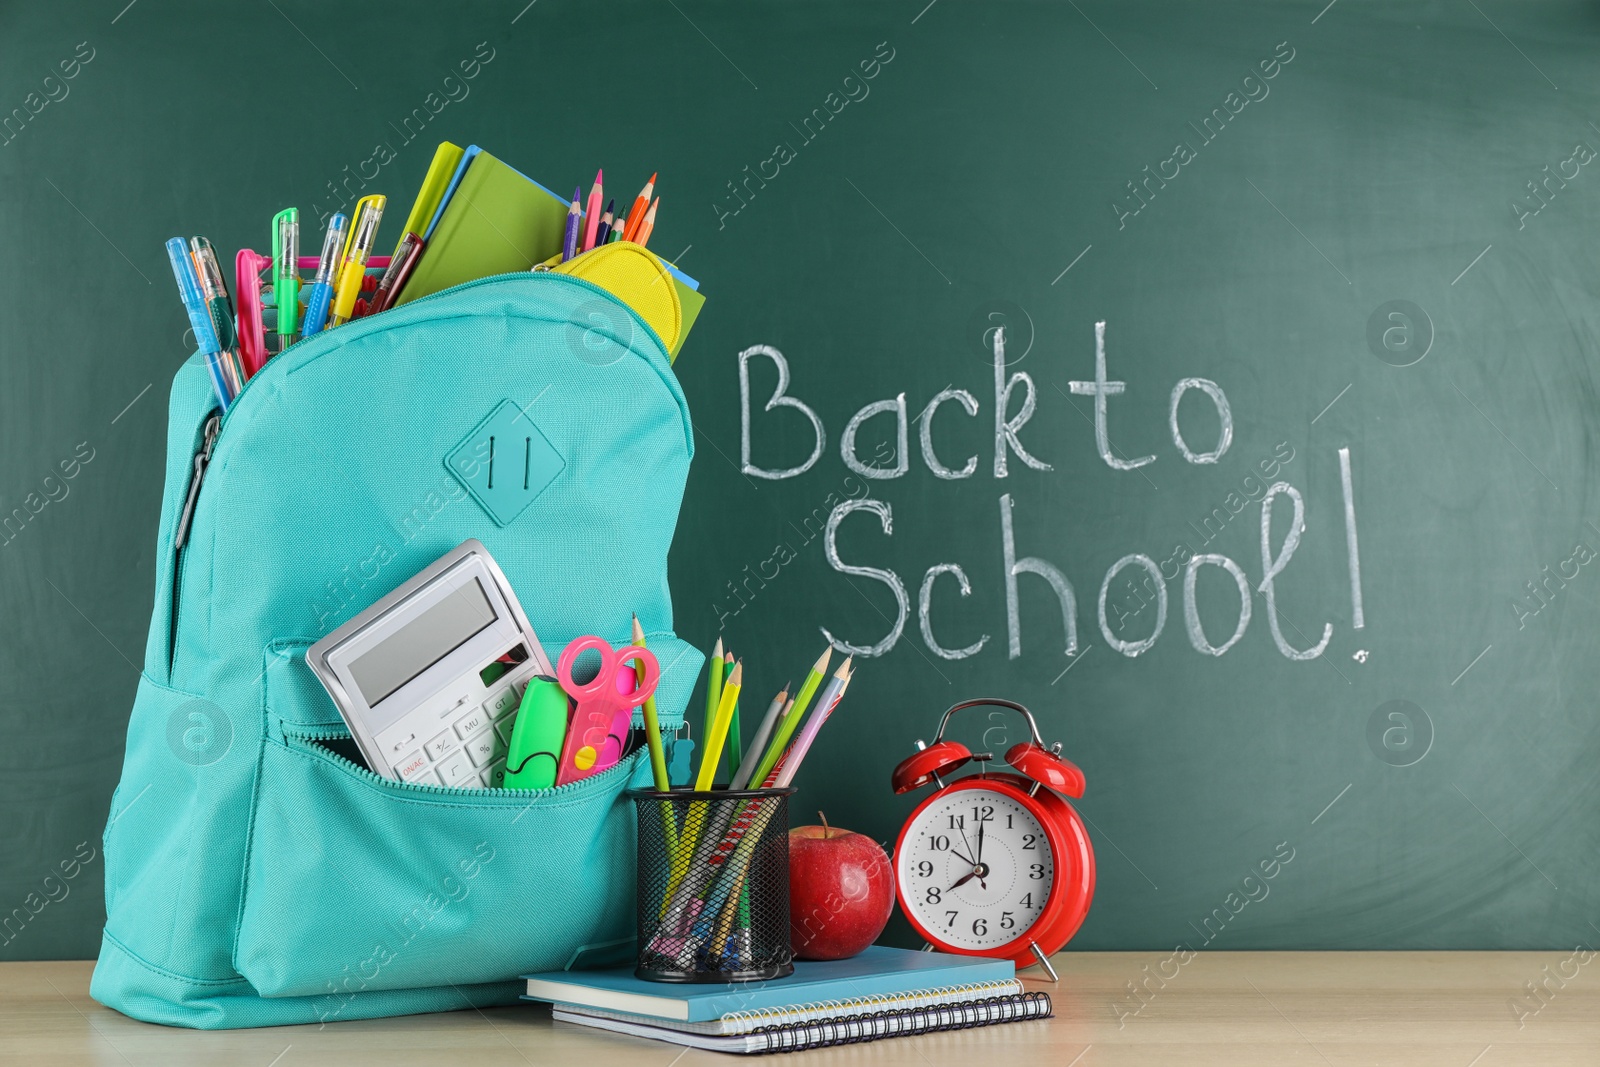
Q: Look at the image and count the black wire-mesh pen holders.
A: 1